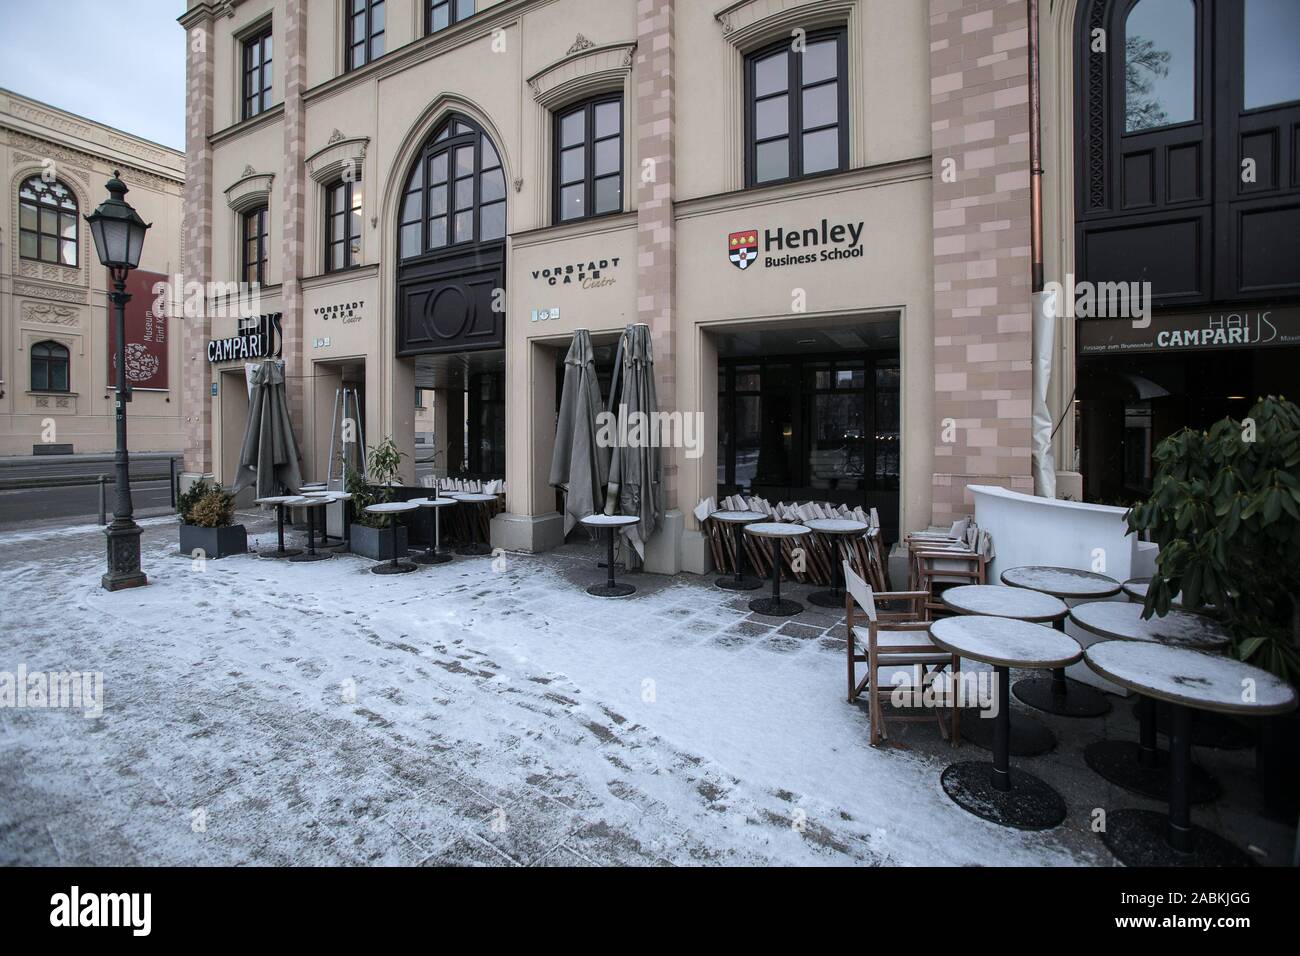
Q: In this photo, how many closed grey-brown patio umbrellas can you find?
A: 3